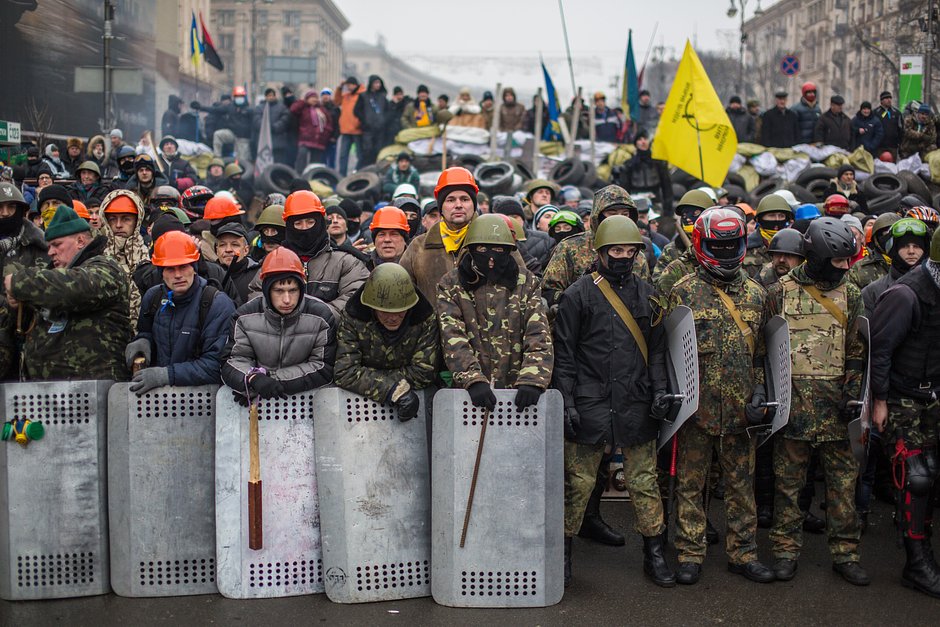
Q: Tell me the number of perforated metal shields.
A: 8